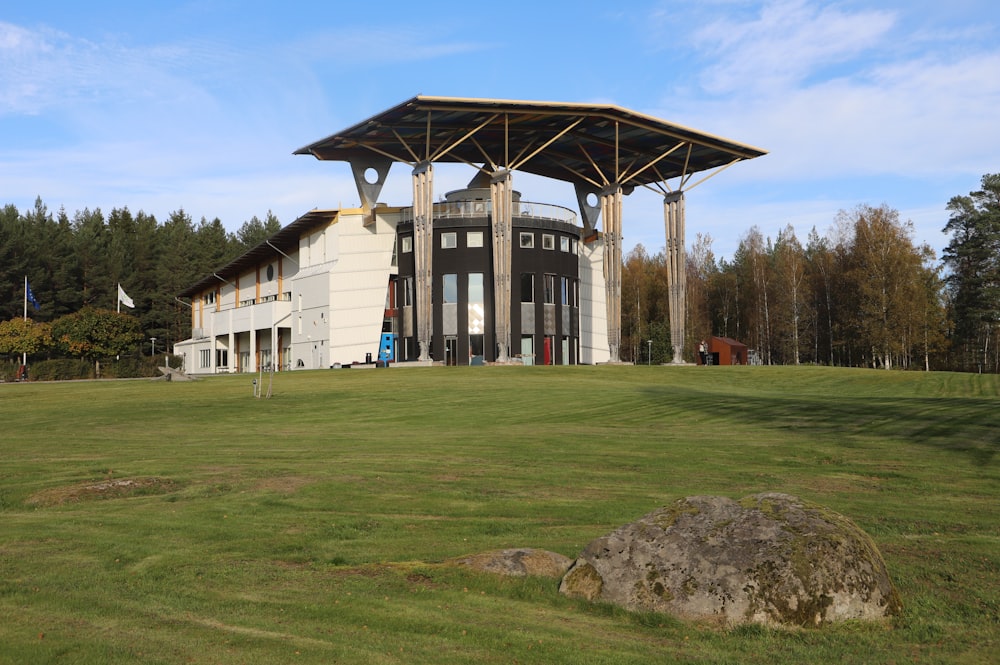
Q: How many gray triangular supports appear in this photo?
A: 2